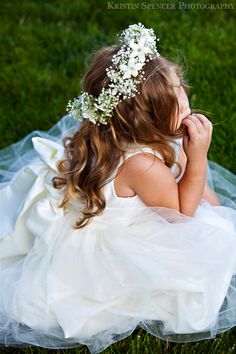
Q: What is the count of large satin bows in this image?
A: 1